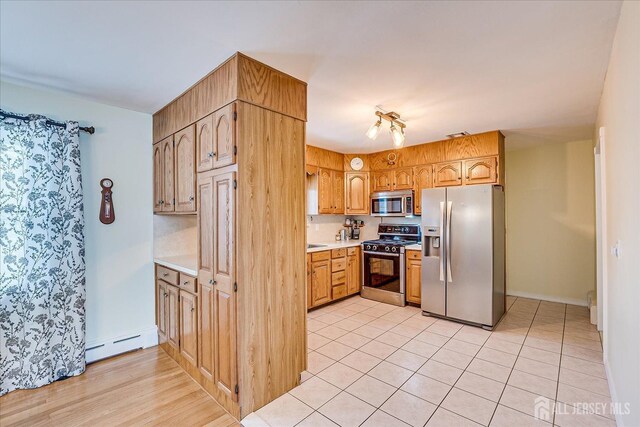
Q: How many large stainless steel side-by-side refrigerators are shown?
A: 1